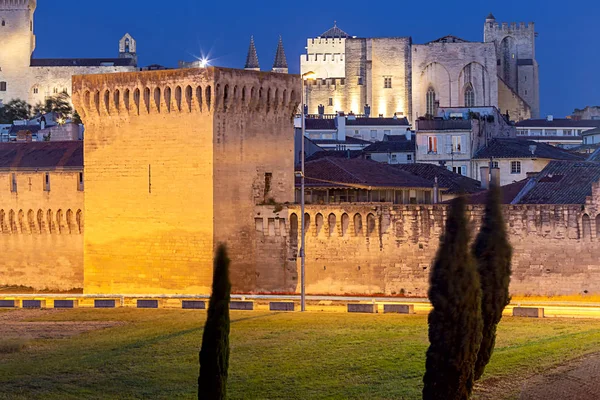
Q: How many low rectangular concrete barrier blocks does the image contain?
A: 11